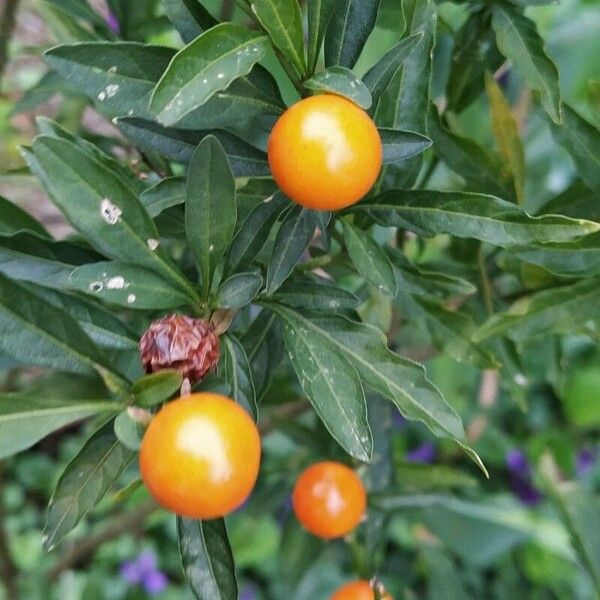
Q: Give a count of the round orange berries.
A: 4